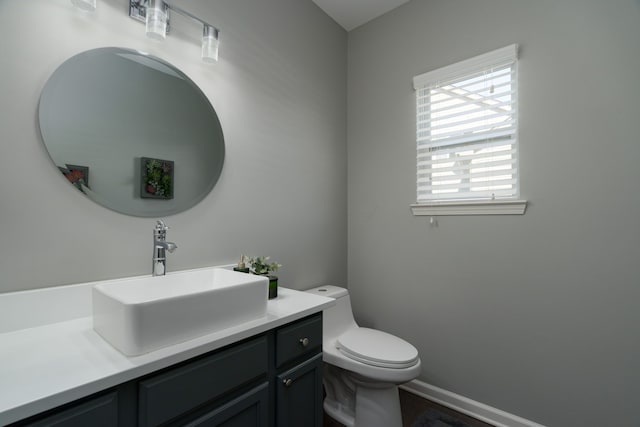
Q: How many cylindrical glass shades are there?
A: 3